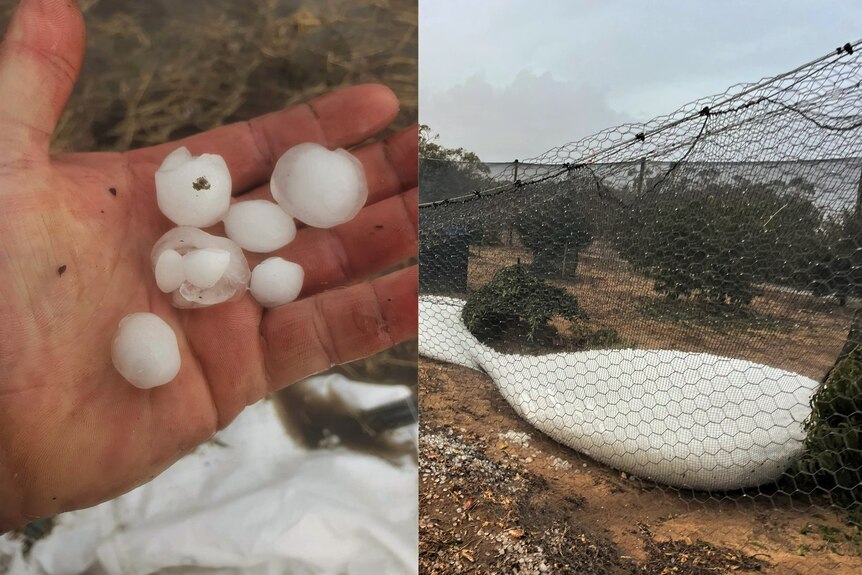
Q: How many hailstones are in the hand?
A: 6